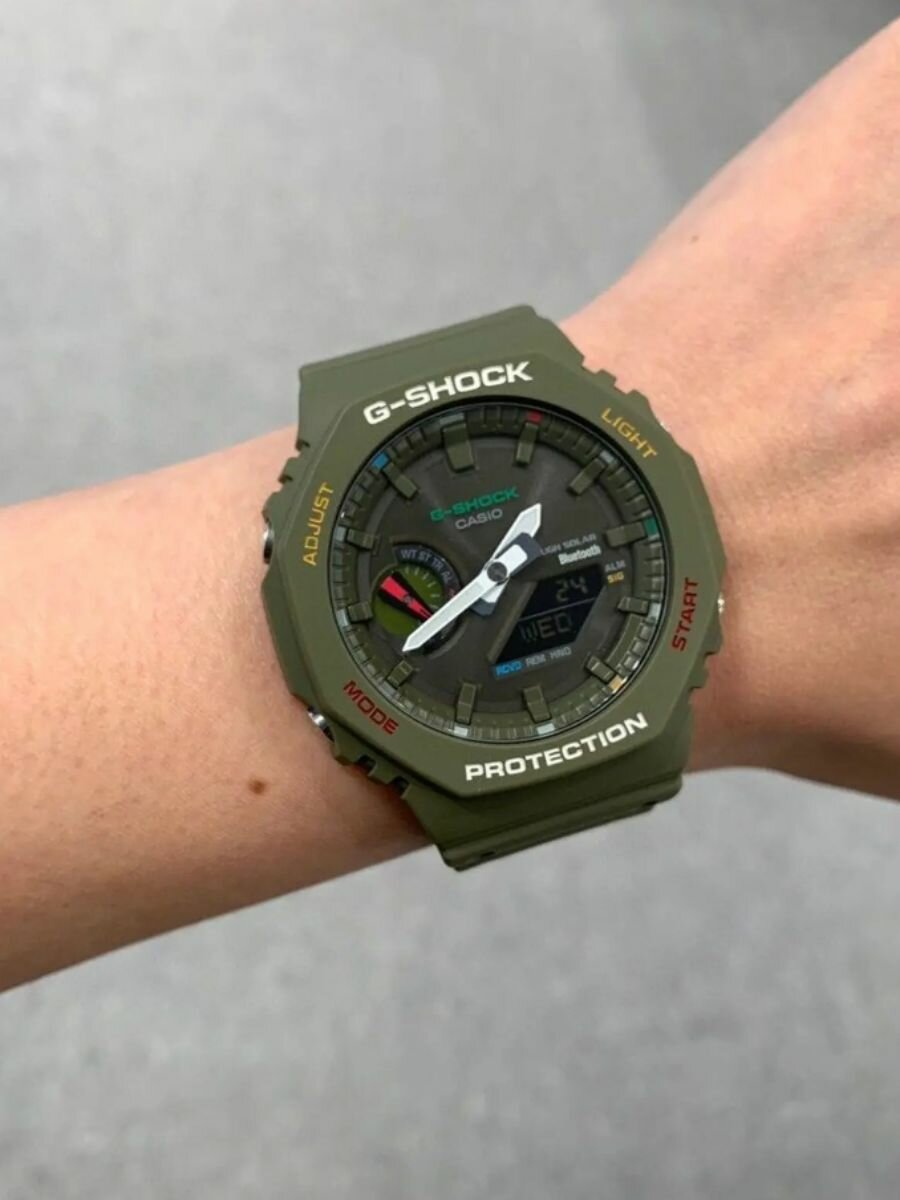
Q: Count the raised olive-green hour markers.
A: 12